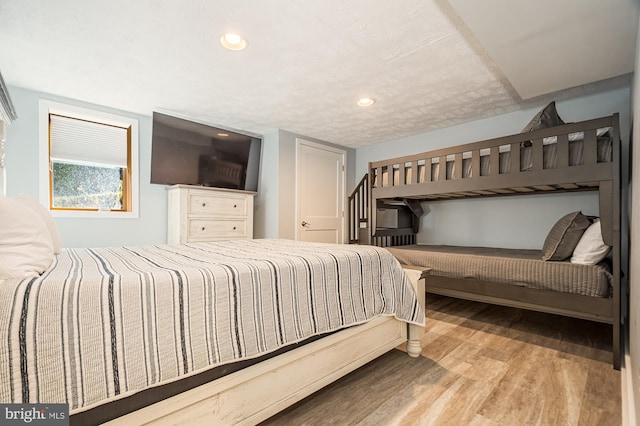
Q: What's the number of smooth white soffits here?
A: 1